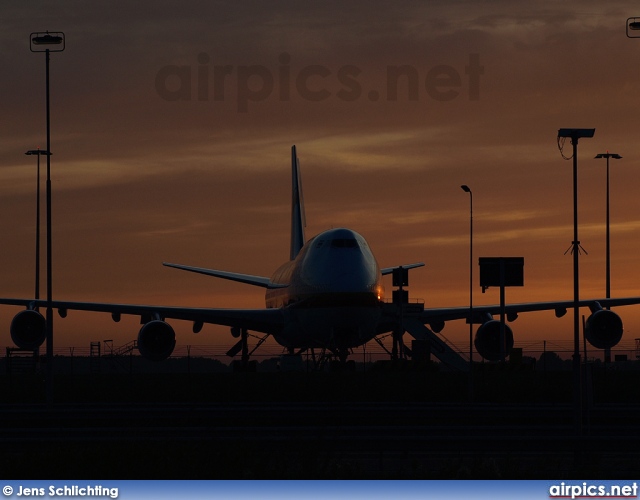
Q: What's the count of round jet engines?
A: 4